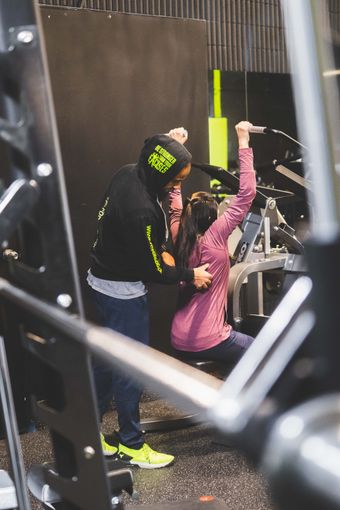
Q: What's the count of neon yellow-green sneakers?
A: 2